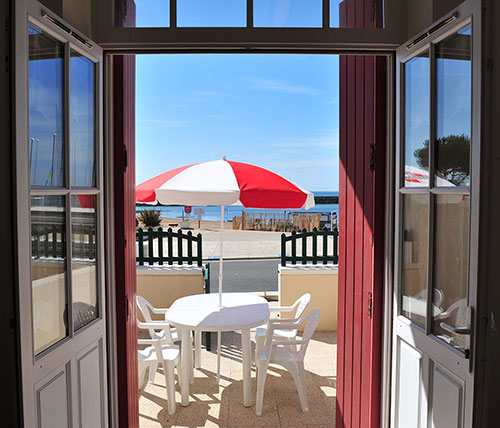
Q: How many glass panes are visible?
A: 12